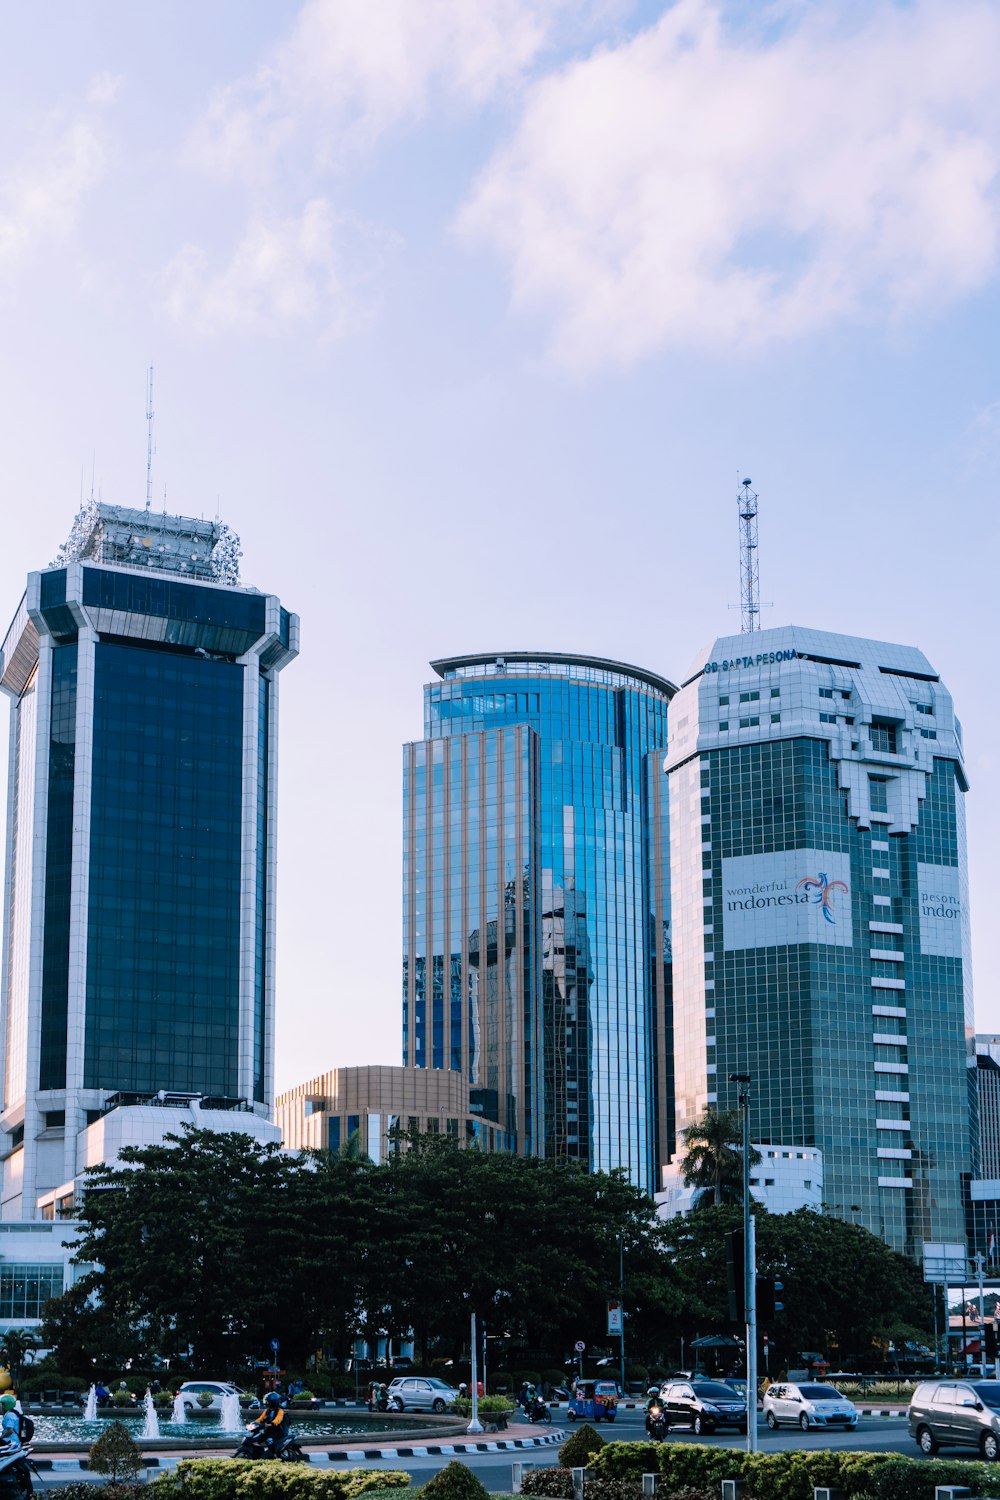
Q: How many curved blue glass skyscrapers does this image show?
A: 1